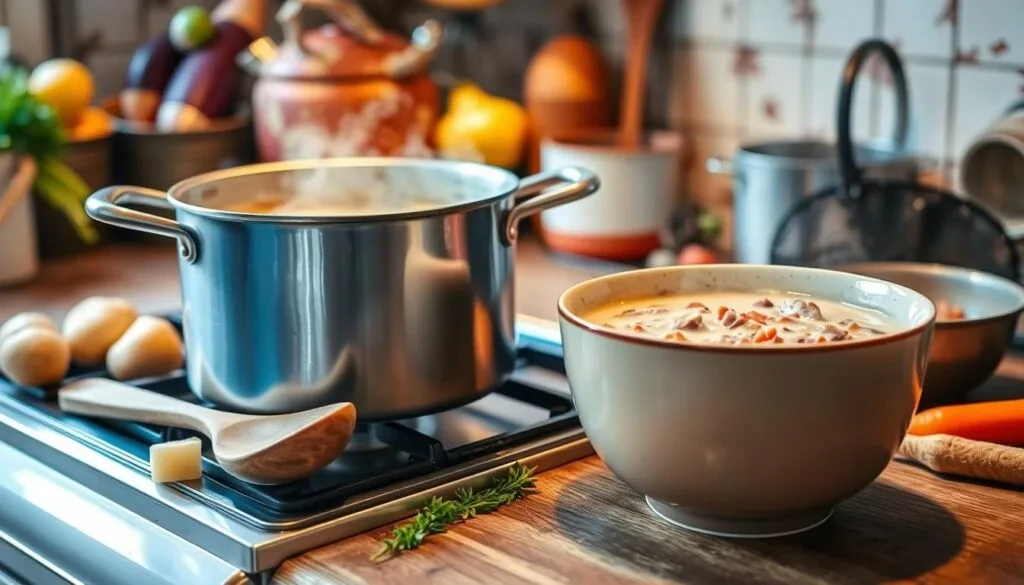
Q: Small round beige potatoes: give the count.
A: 4